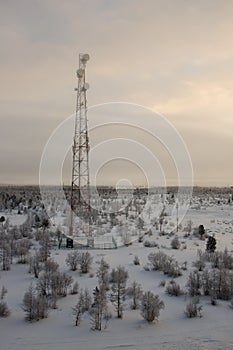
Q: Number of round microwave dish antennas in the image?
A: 3